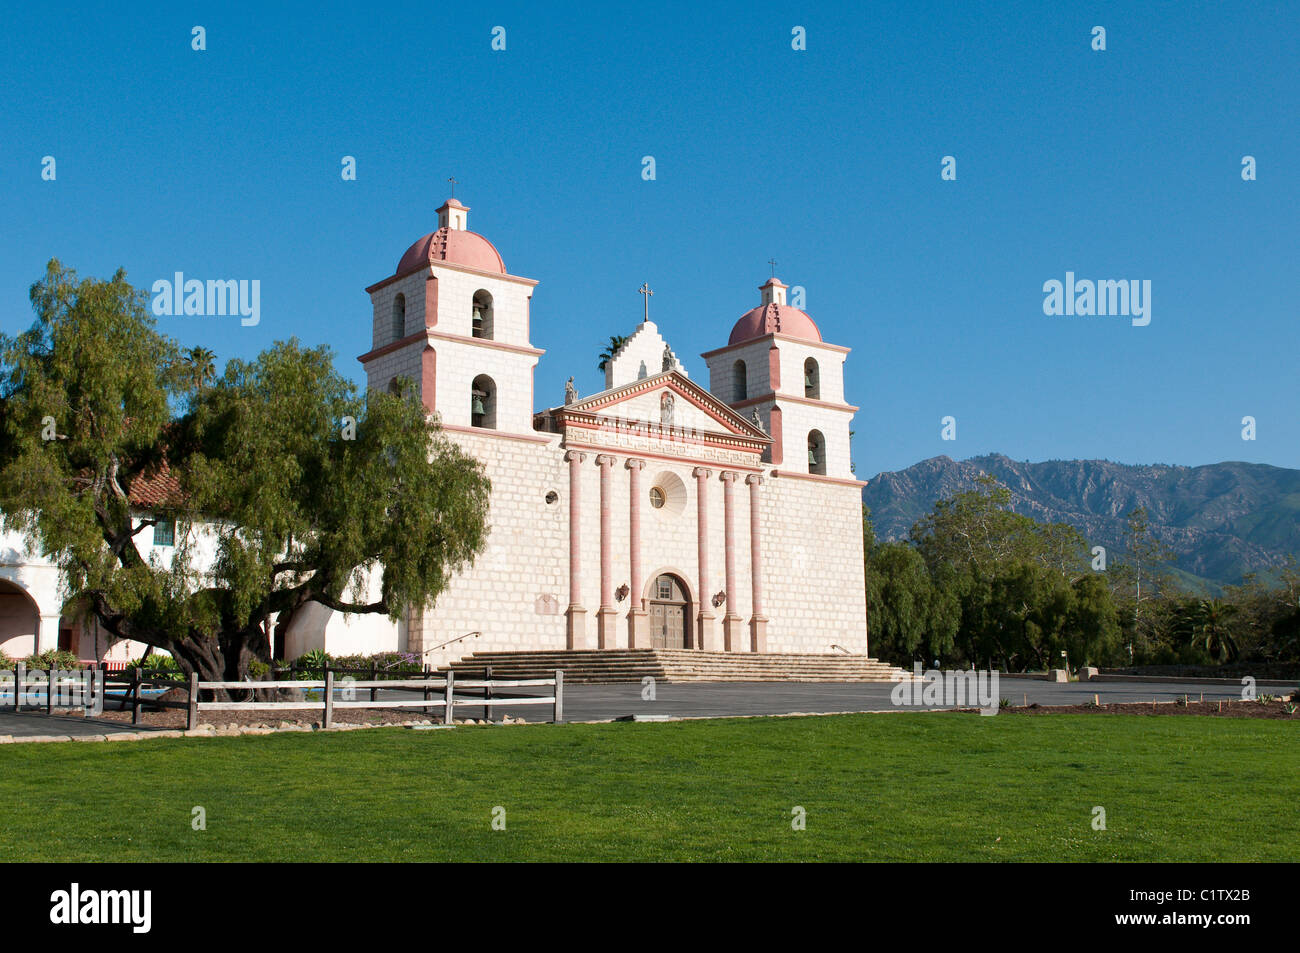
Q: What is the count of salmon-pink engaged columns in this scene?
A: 6